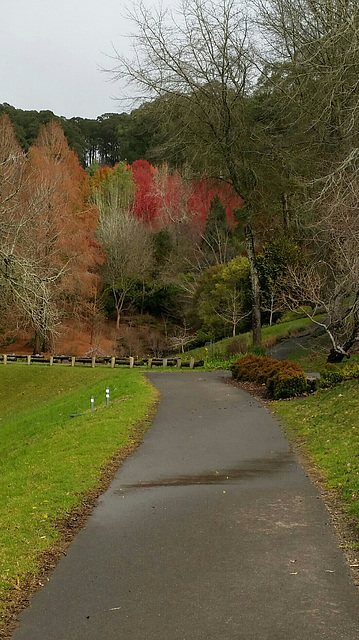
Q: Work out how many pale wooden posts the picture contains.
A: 11